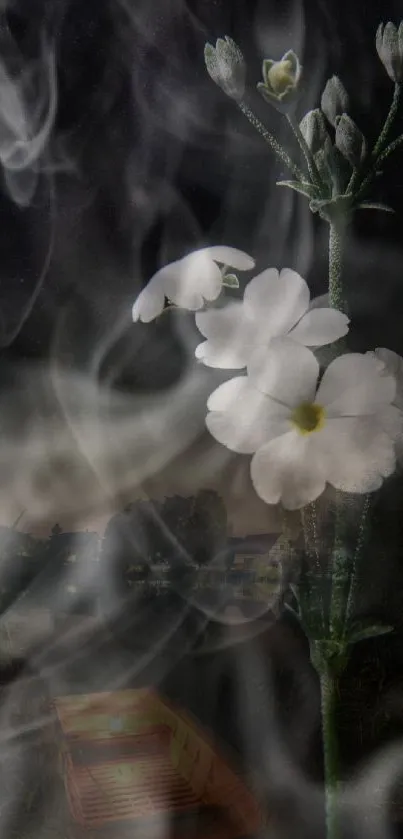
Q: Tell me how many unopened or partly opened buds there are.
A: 6